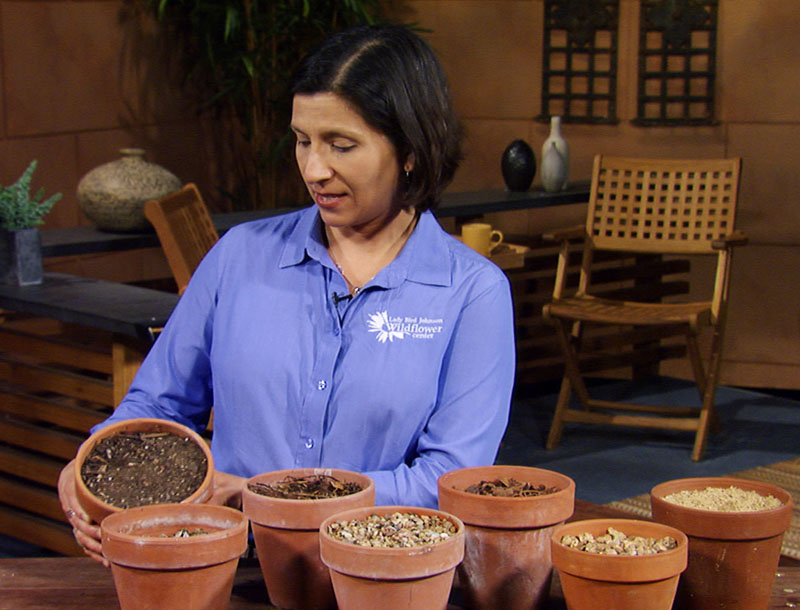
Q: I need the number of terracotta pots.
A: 7